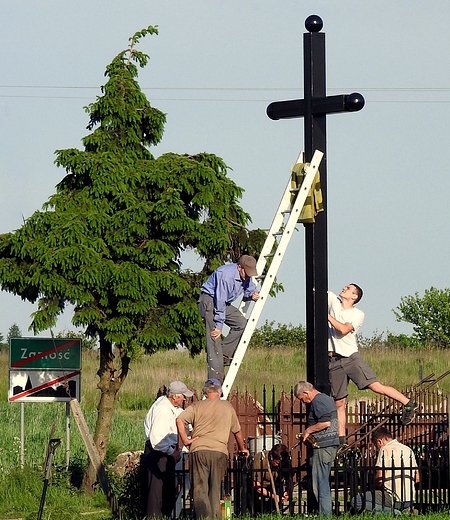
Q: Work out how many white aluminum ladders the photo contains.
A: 1